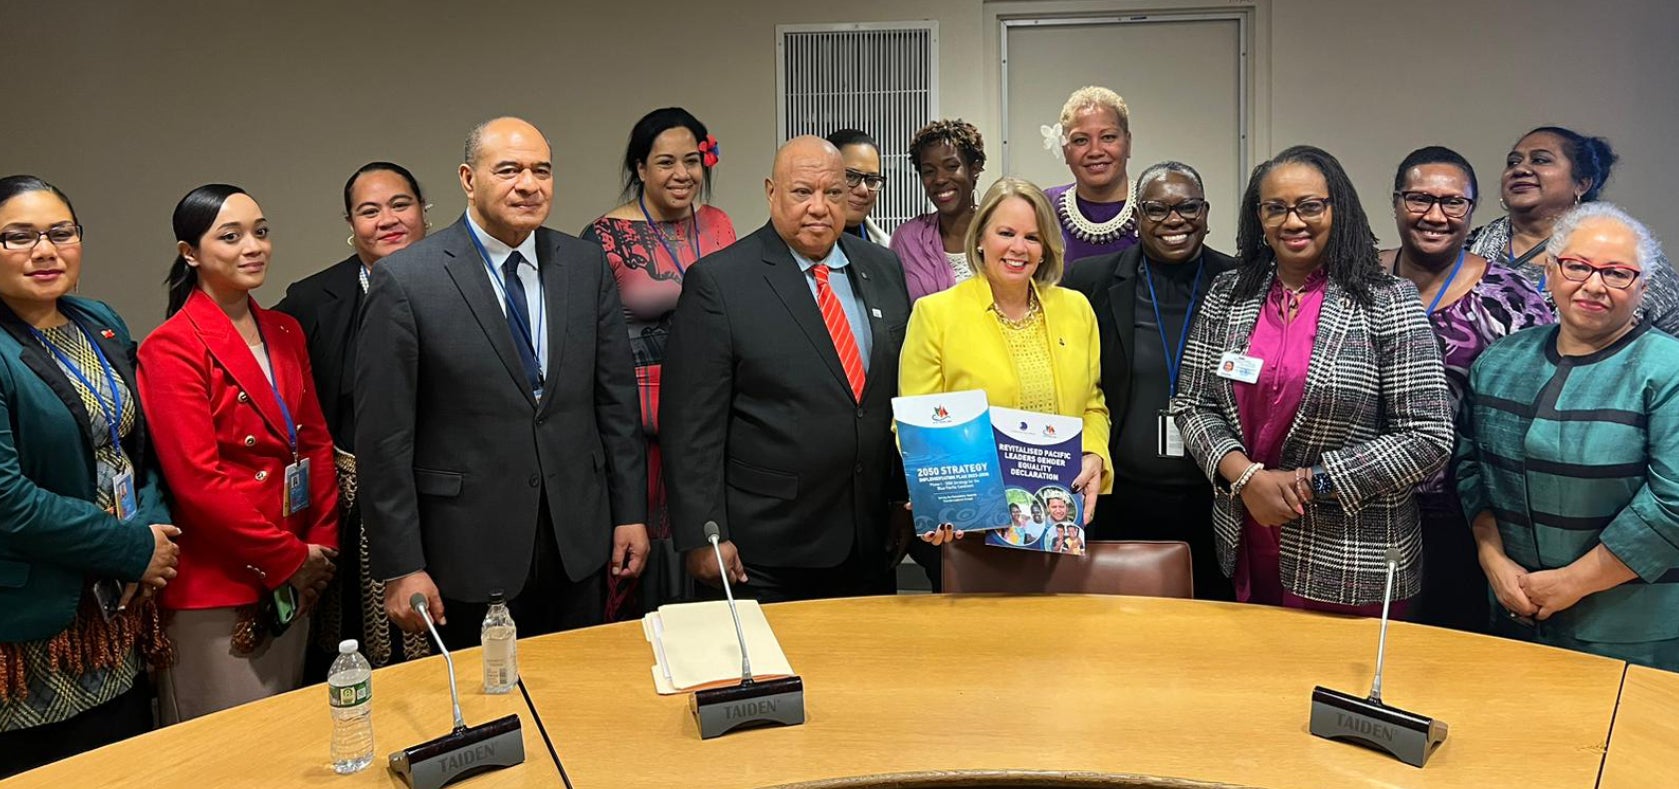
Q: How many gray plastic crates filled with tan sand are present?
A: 0